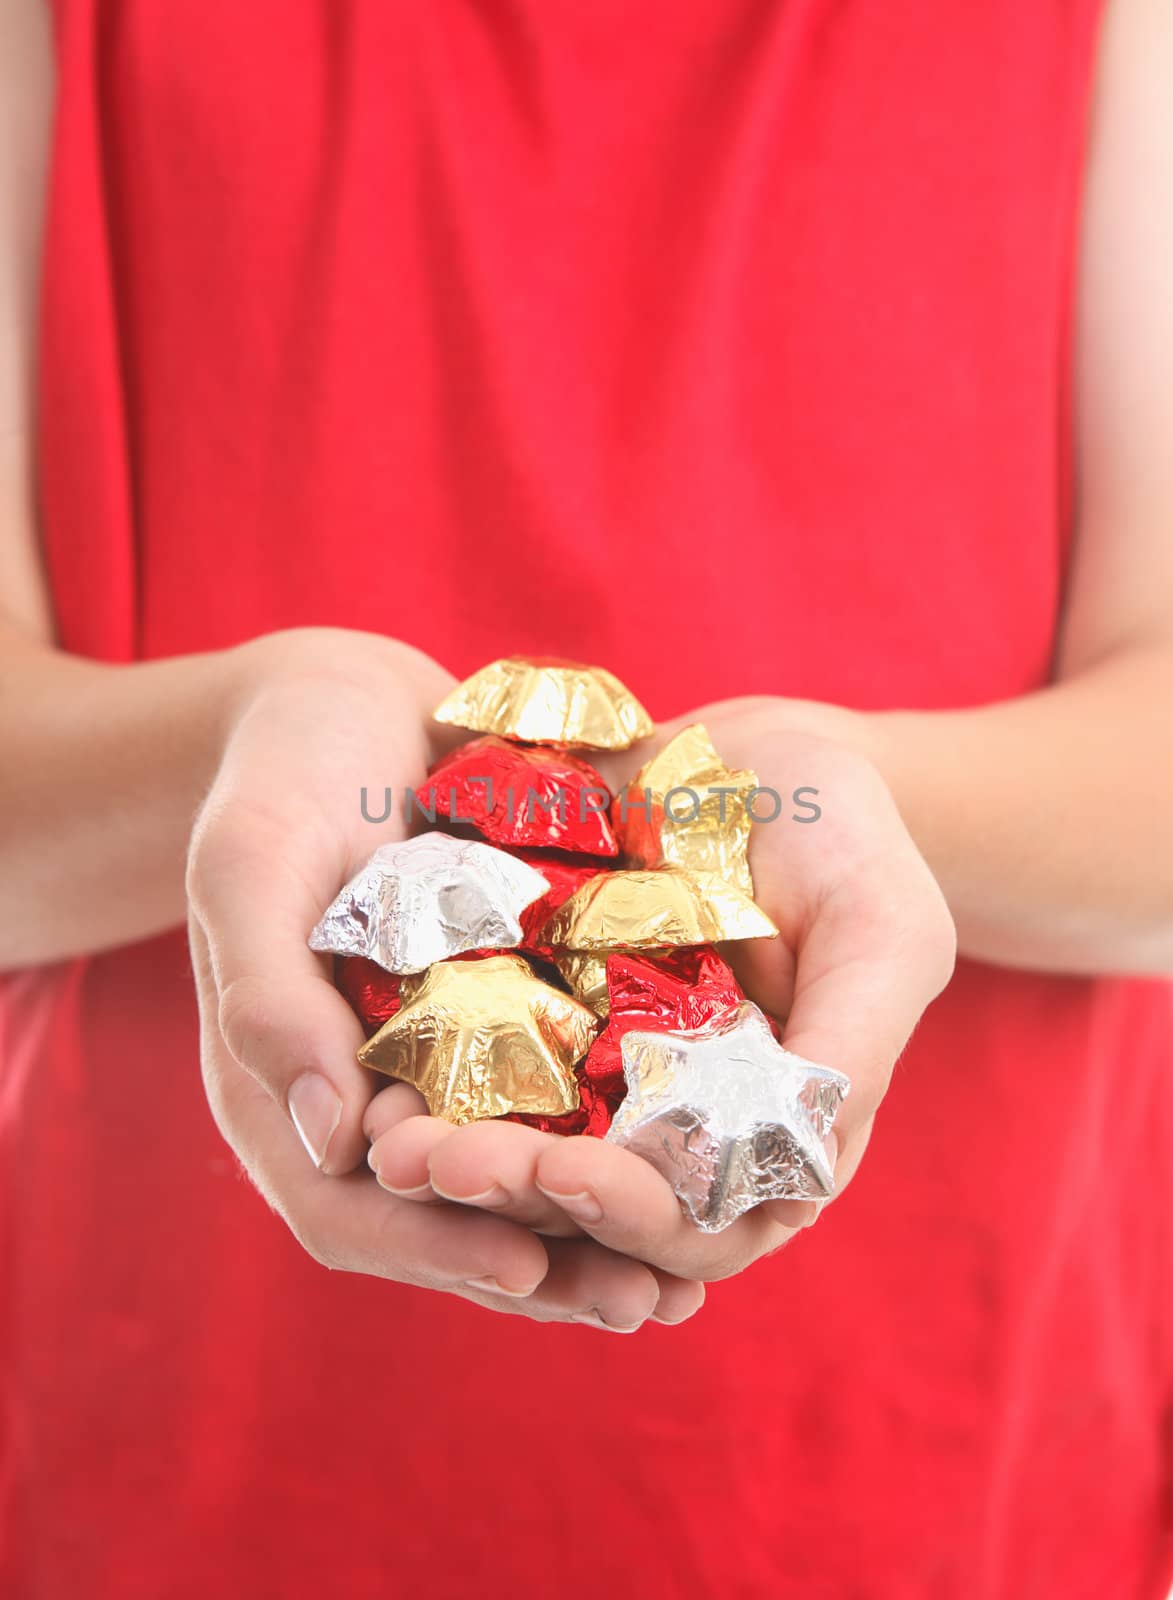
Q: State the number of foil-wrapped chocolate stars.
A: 12